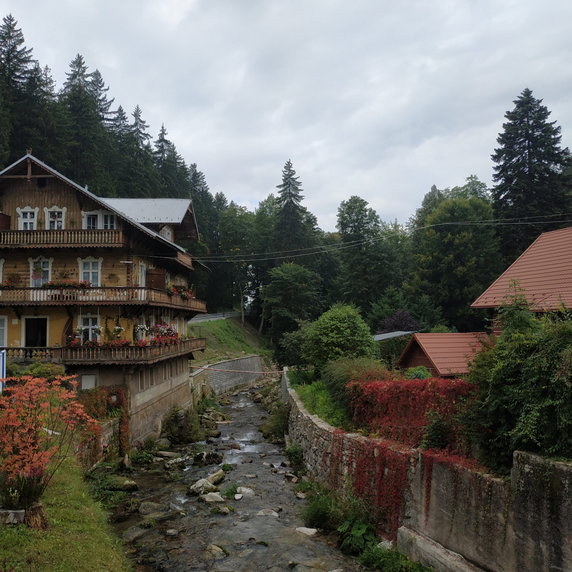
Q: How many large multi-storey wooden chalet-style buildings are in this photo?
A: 1